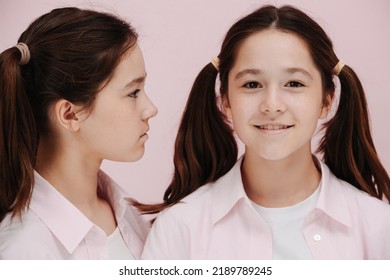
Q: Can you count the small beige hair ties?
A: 3